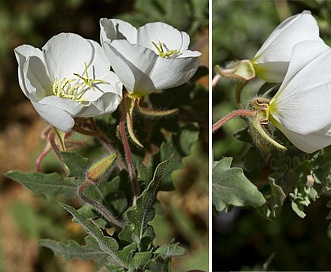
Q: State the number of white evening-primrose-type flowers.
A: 4